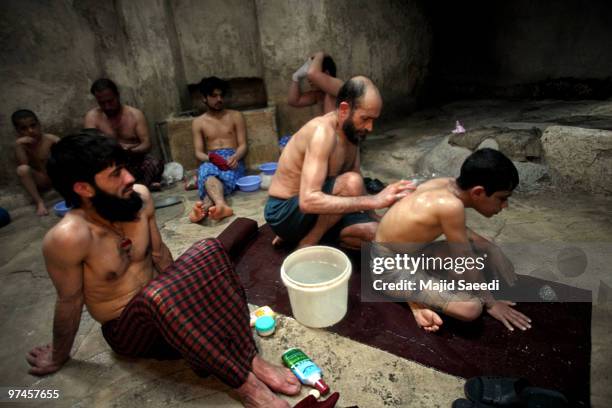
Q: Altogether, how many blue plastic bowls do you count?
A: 3